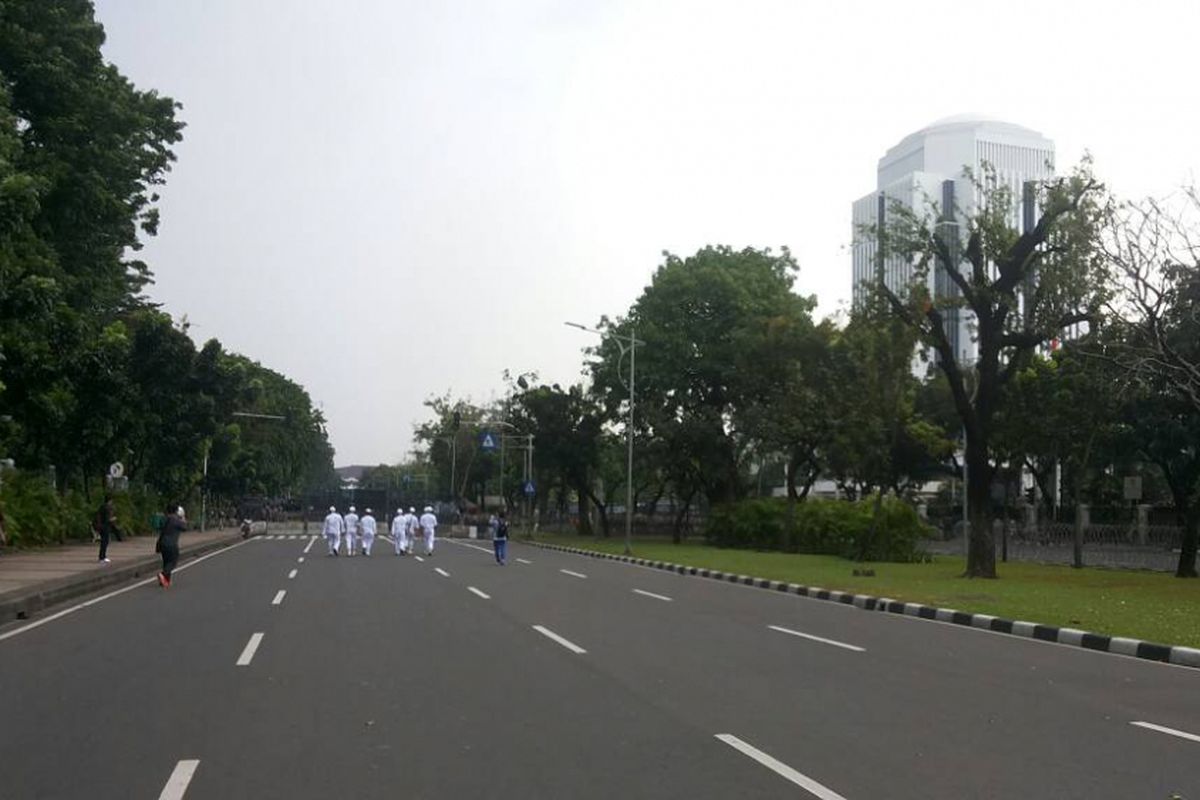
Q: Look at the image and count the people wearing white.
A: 6